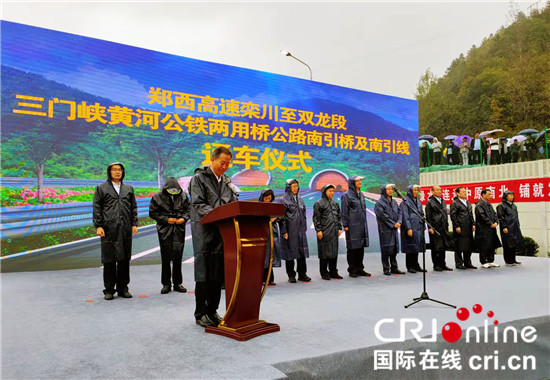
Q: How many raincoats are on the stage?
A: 13